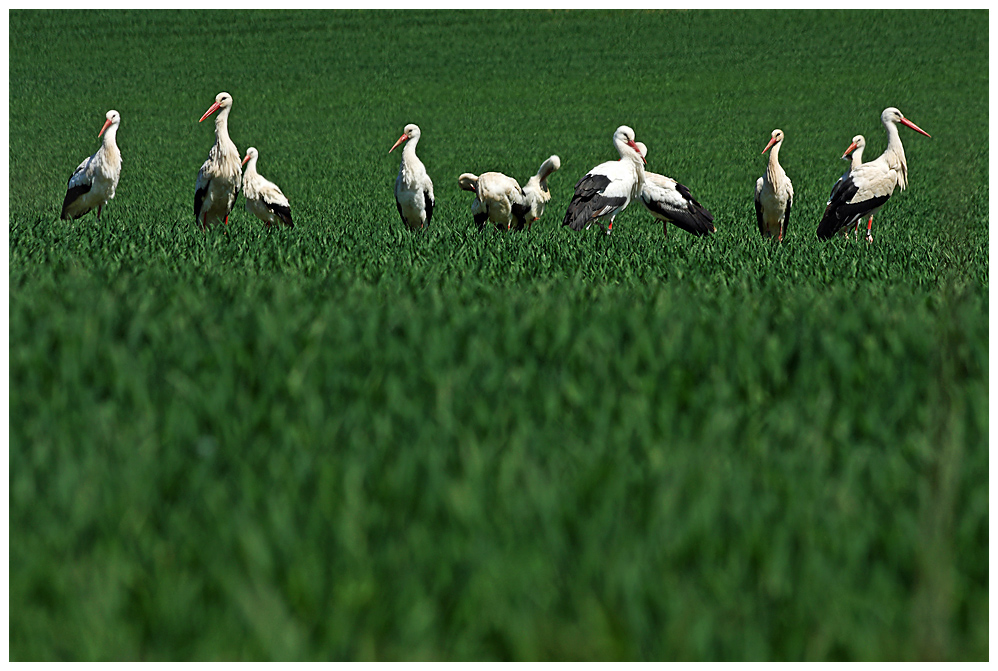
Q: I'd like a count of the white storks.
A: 11